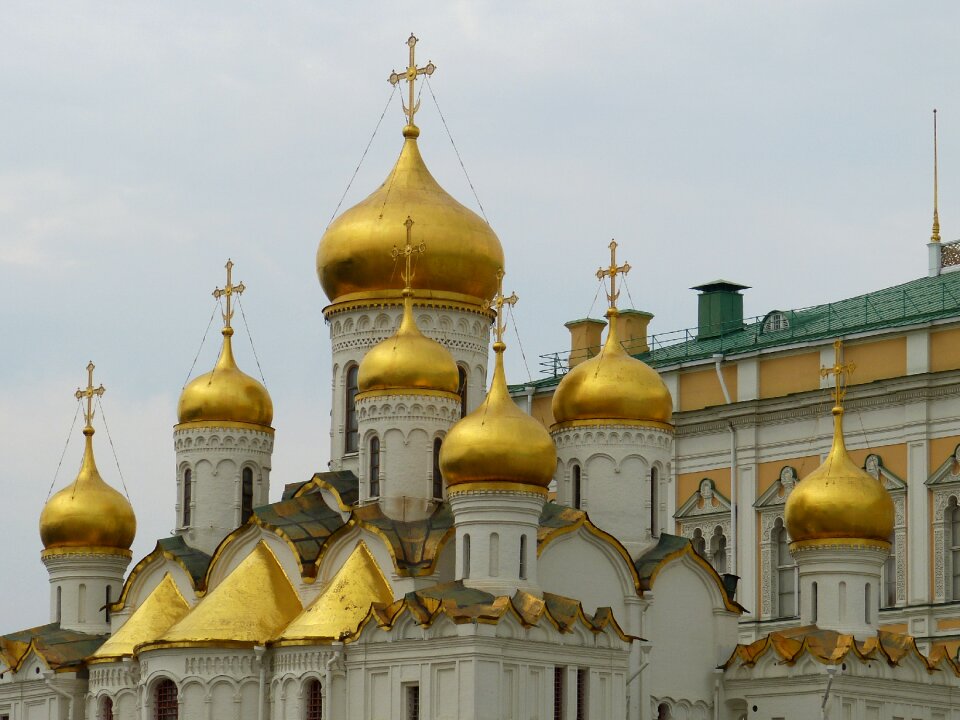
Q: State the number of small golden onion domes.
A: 6